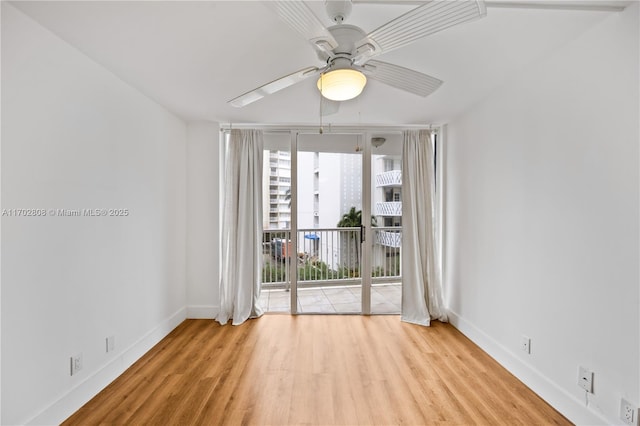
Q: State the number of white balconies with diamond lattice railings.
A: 3